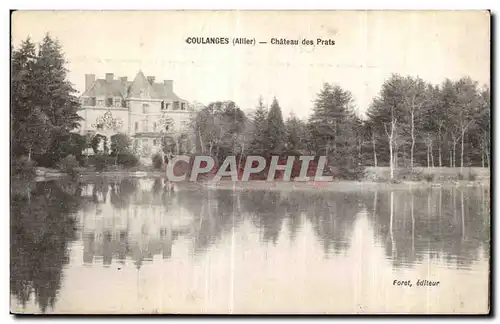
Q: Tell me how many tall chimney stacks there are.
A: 5